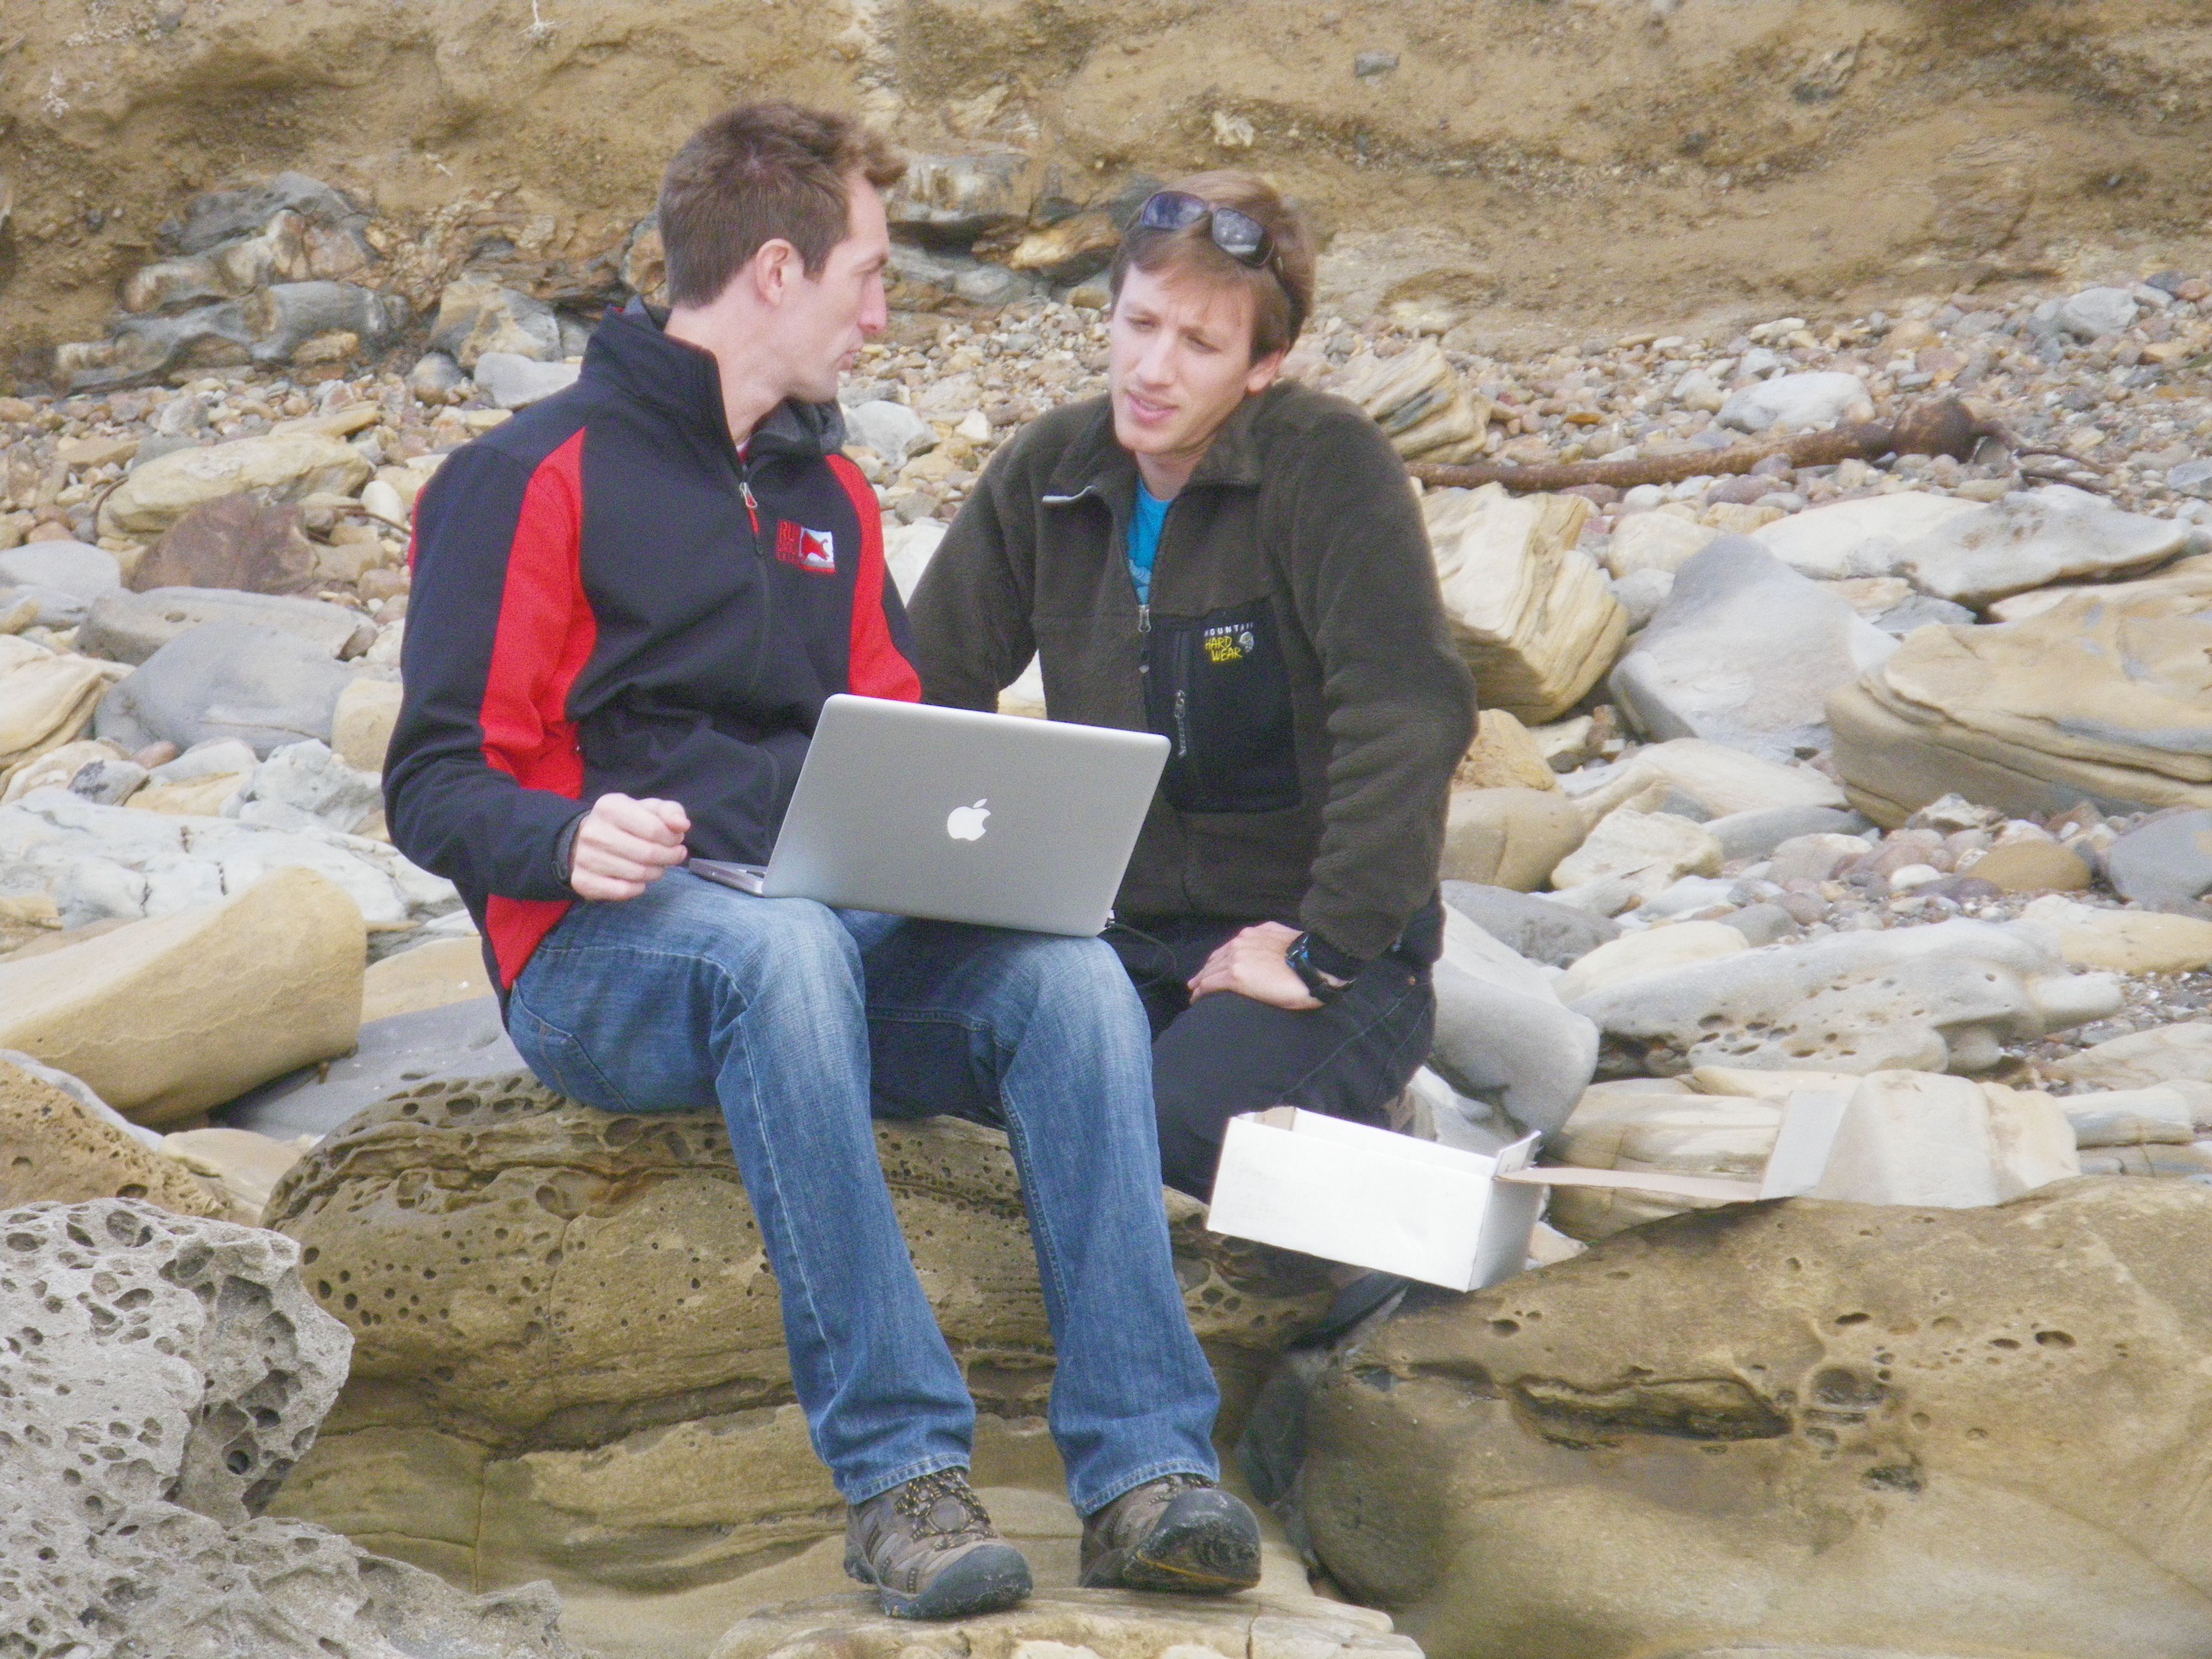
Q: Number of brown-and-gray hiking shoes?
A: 2